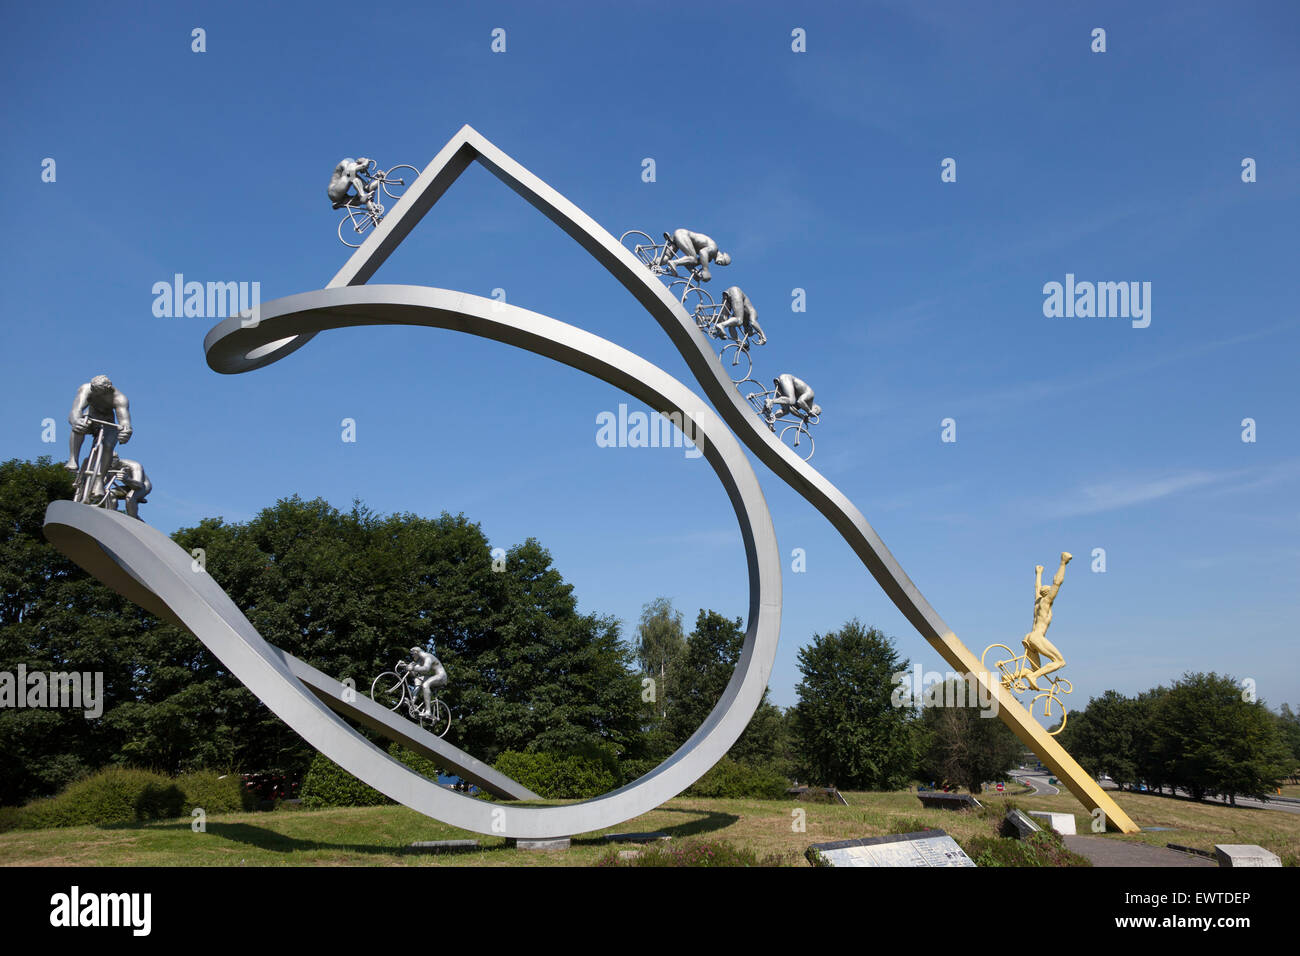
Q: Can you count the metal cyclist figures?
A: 8